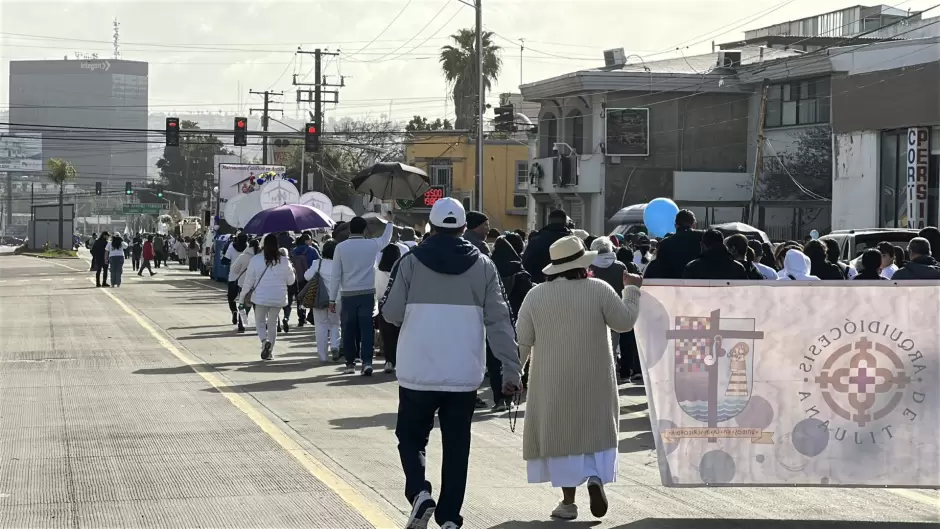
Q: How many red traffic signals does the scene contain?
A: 3